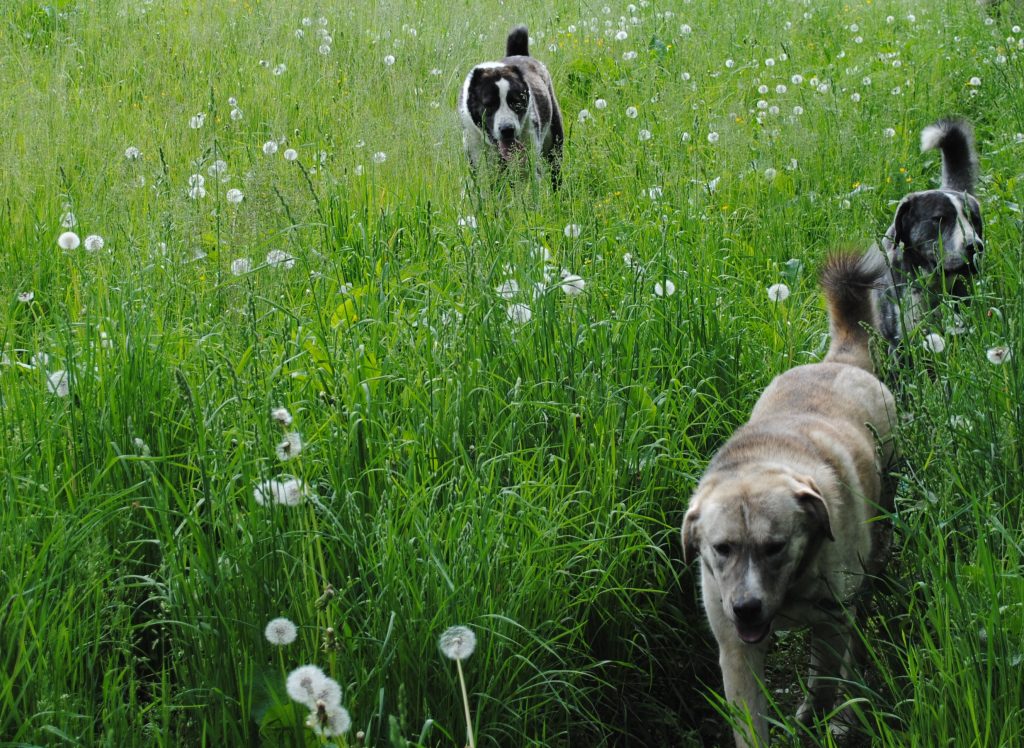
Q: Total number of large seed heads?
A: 5